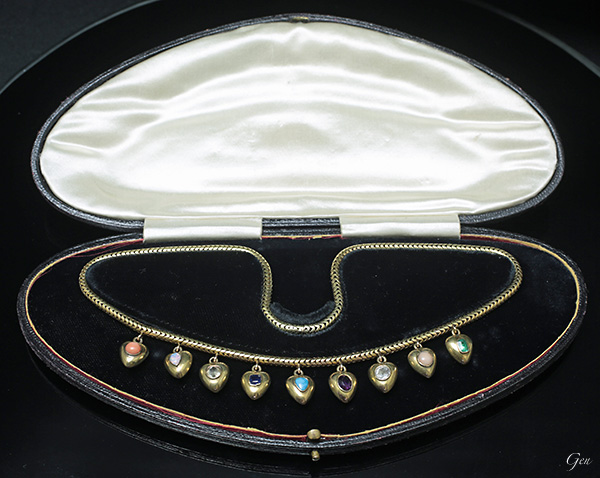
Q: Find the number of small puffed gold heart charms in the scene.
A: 9